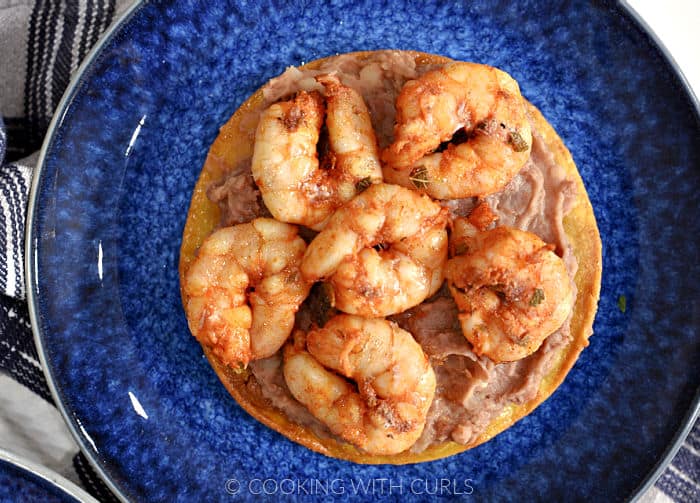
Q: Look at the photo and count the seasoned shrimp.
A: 6